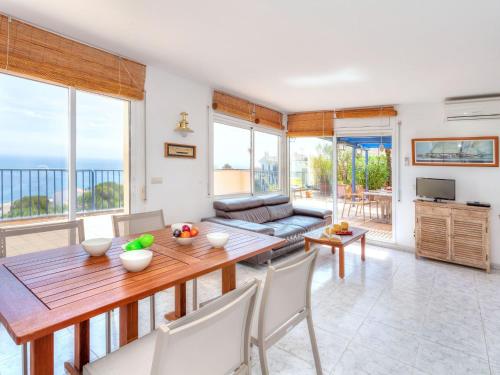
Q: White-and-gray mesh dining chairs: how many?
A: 4